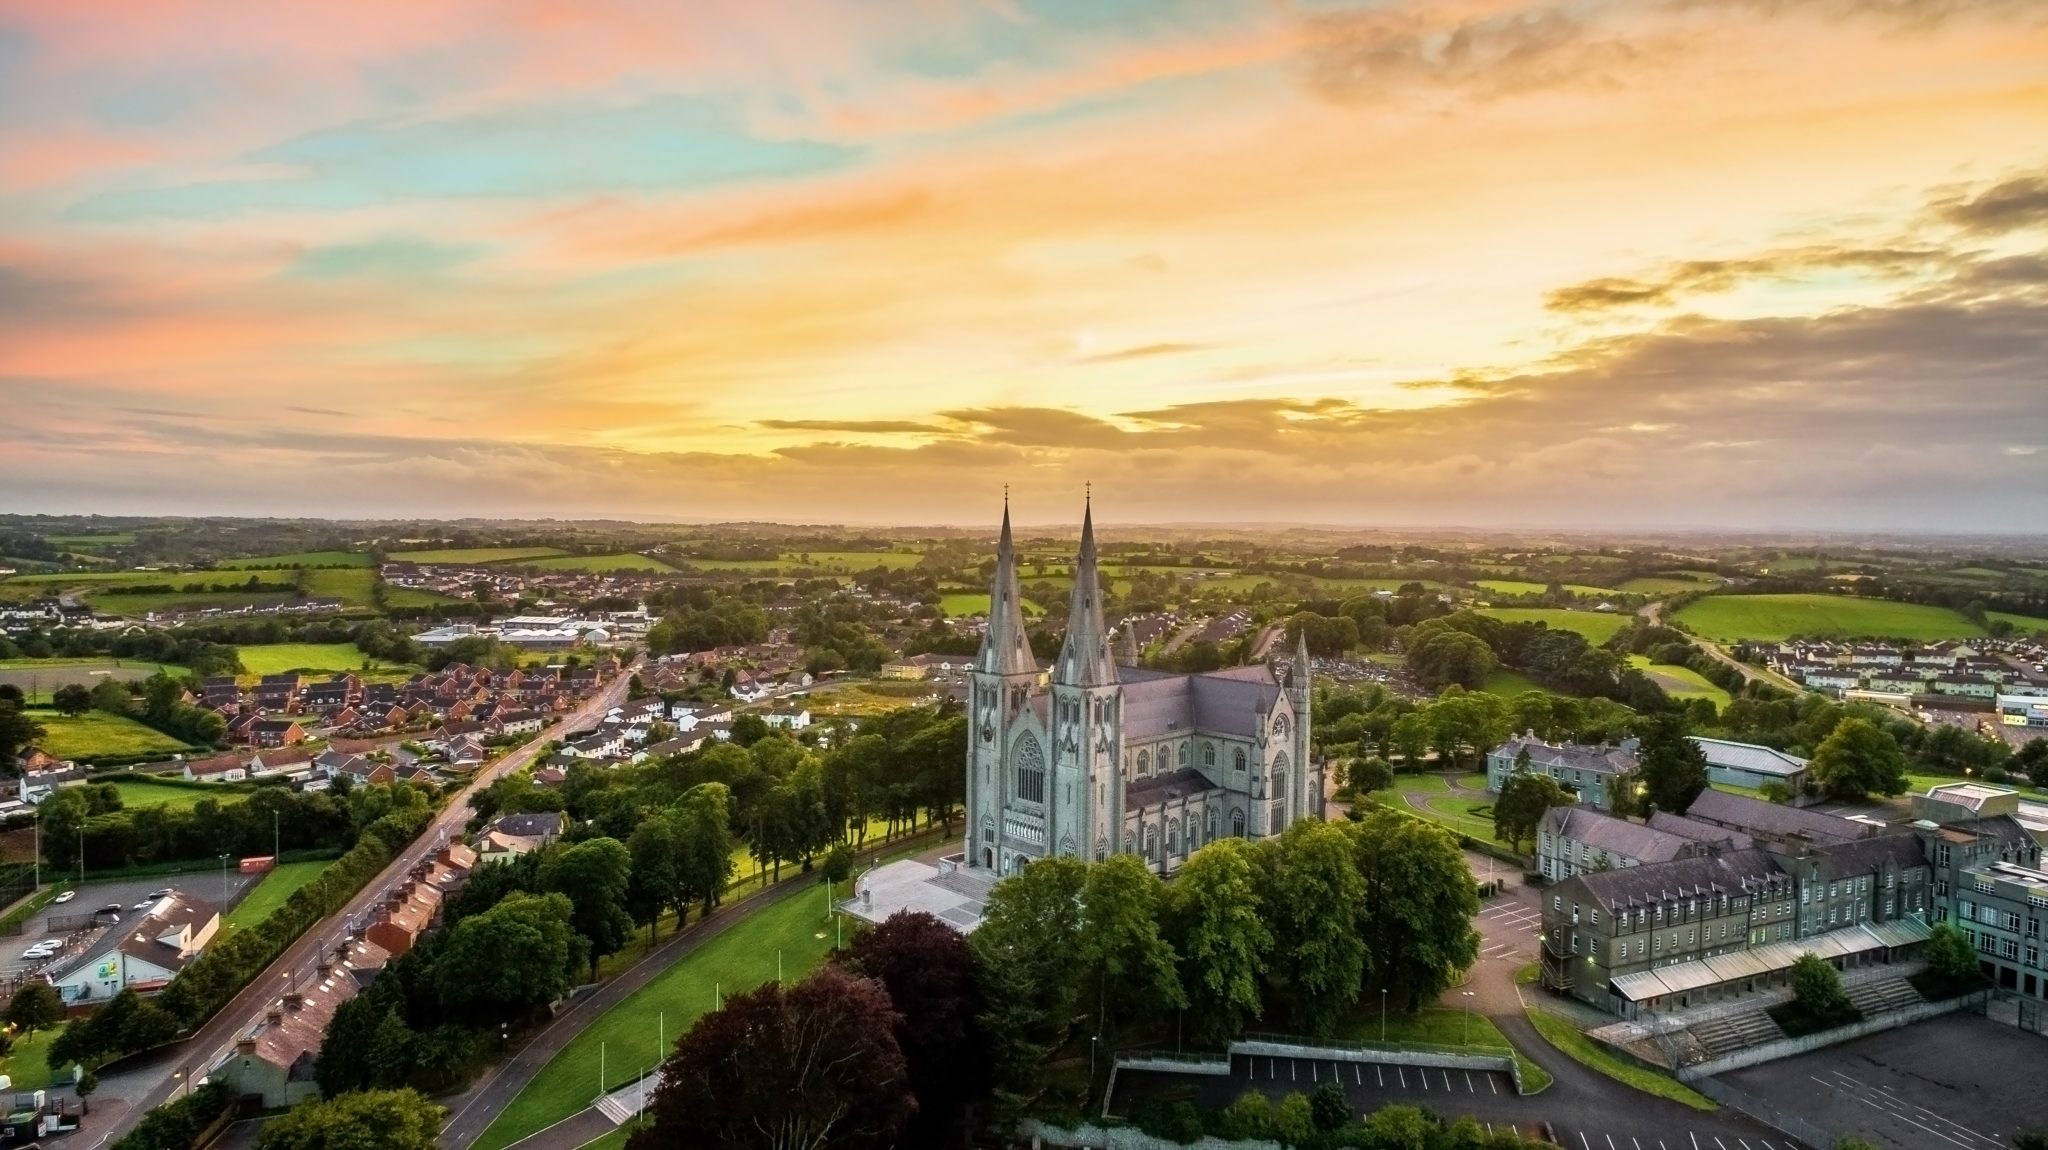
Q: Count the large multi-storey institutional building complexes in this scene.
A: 1